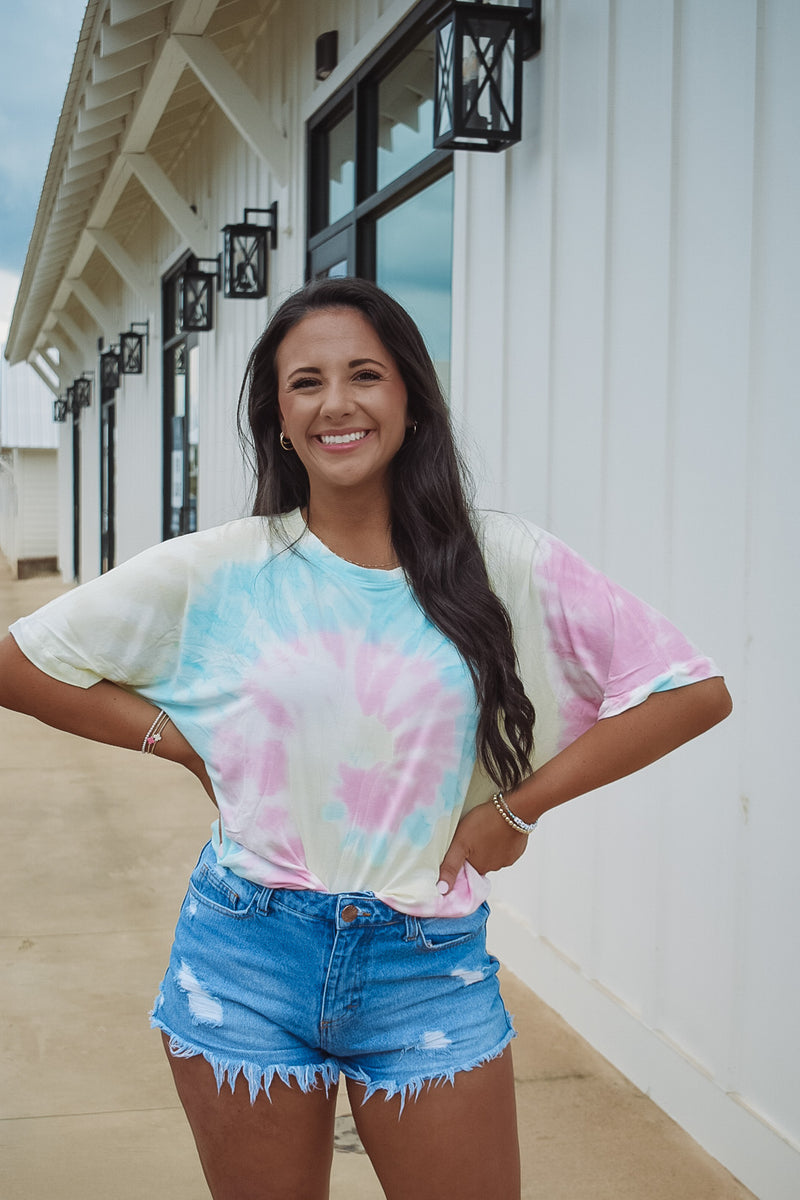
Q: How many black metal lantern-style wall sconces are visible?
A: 8